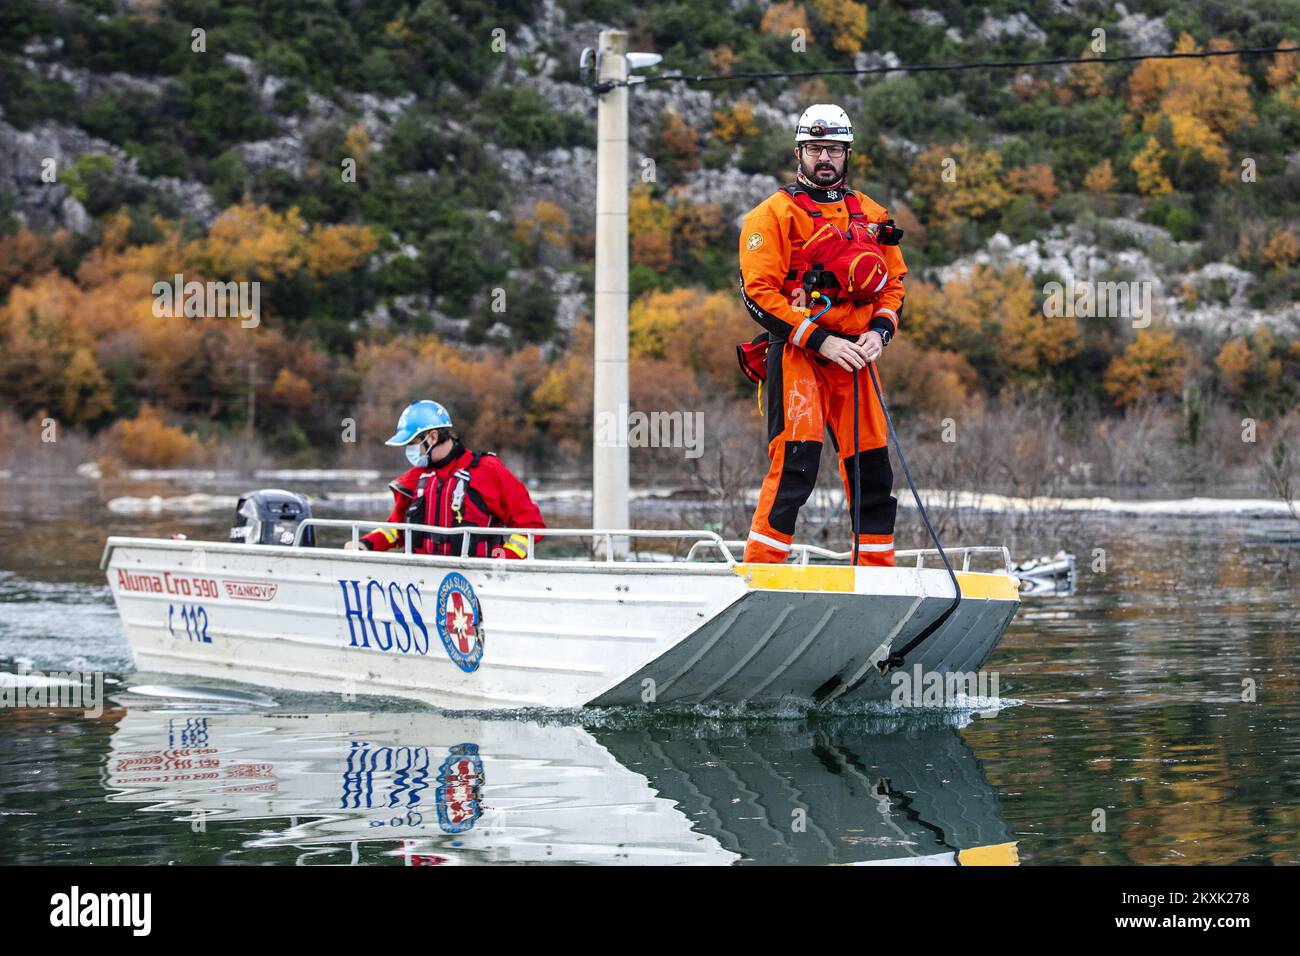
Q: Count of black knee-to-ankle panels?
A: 2